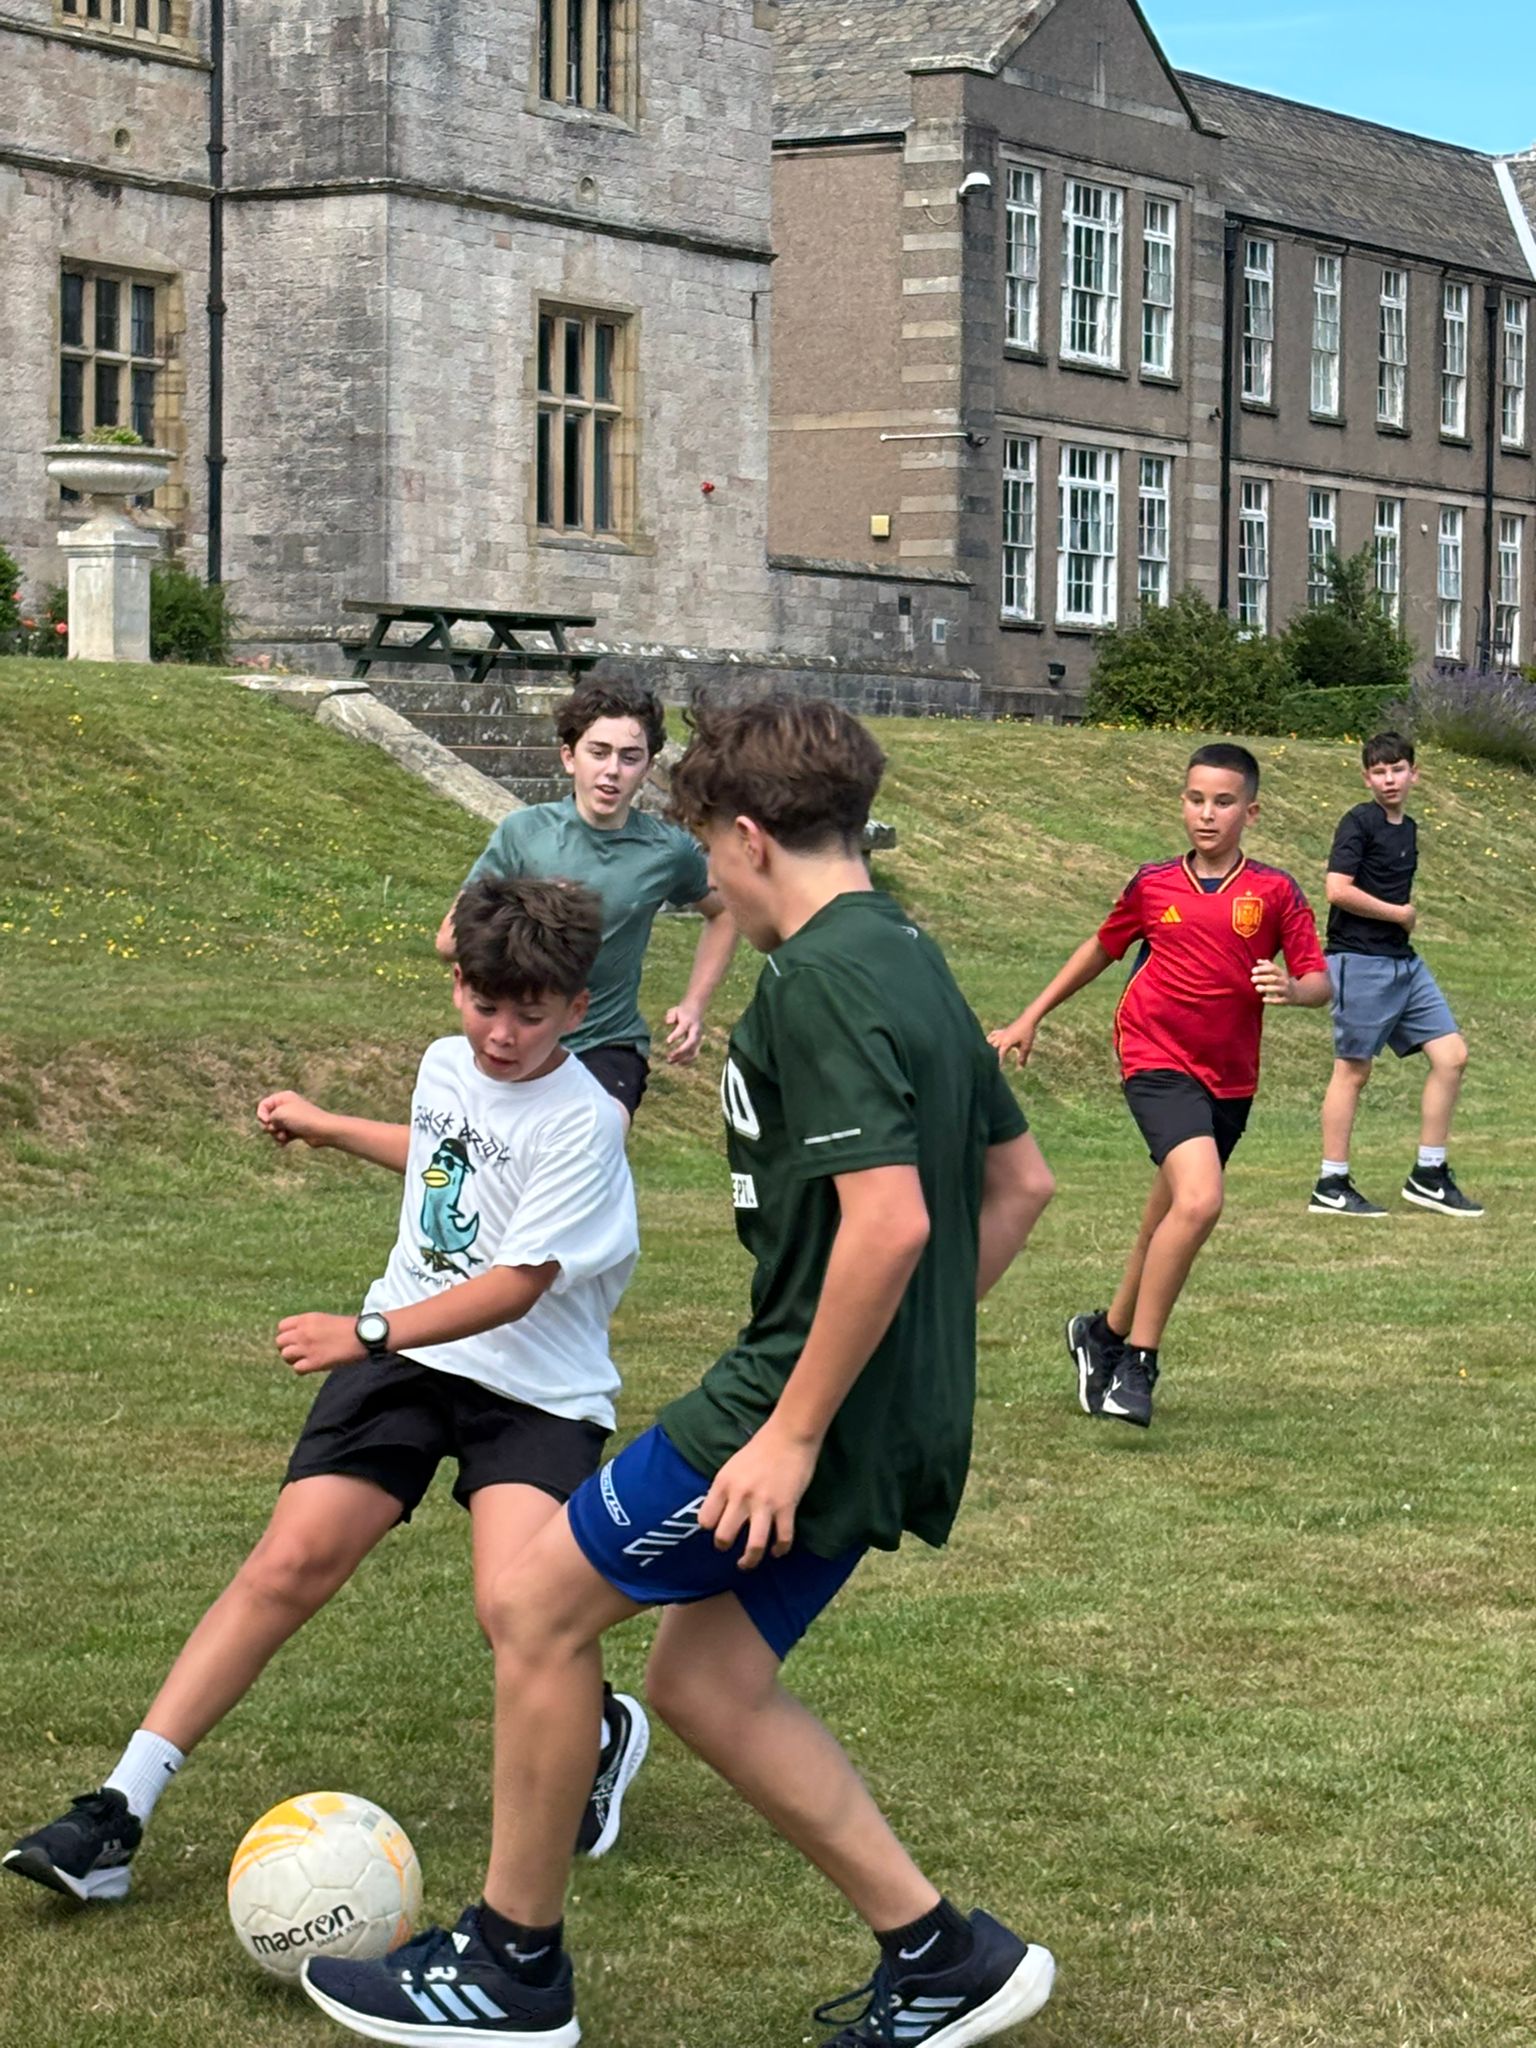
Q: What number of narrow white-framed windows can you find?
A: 14